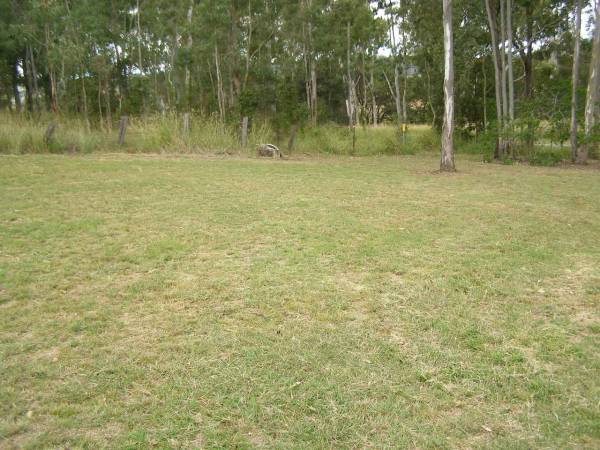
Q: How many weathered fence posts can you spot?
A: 5